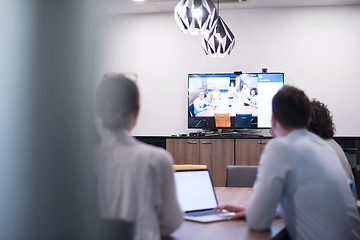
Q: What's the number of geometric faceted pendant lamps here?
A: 2